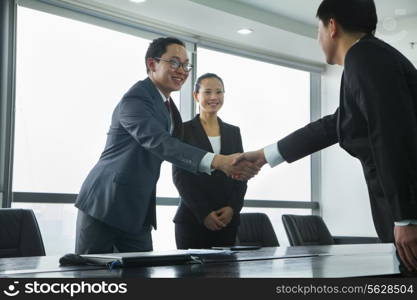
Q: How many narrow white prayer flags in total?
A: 0